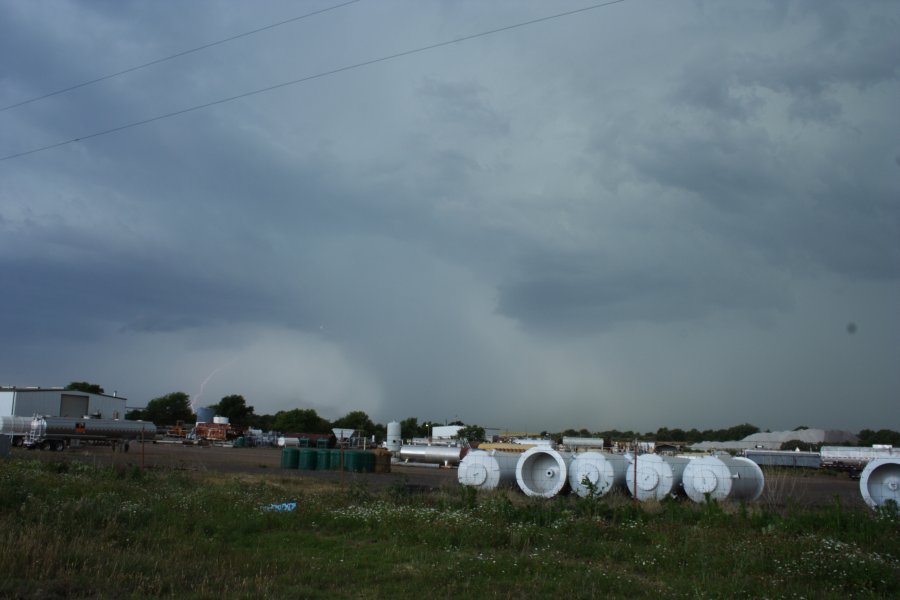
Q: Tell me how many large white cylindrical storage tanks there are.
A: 6